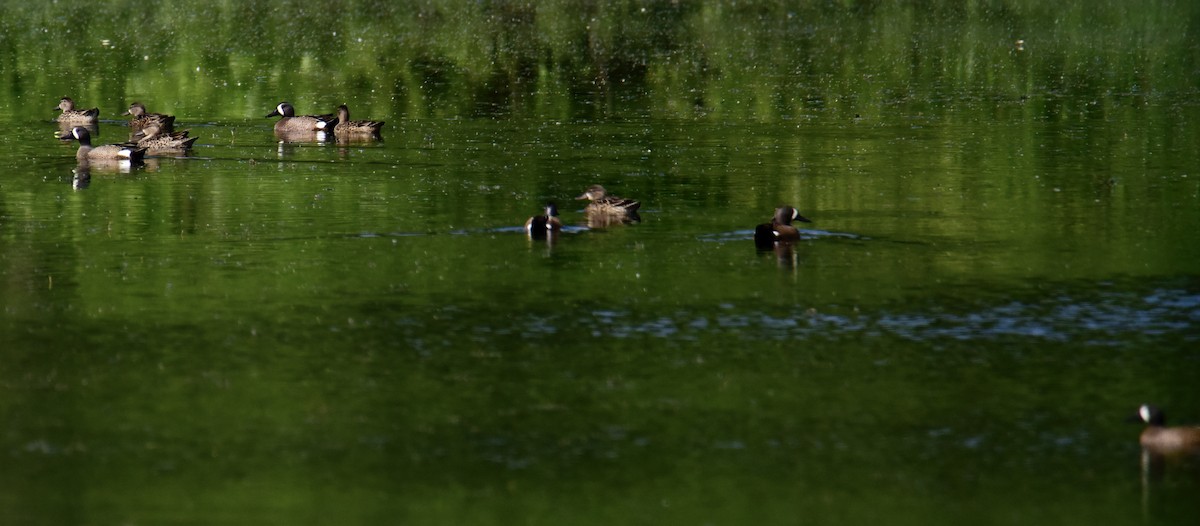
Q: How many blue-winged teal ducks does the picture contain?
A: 10